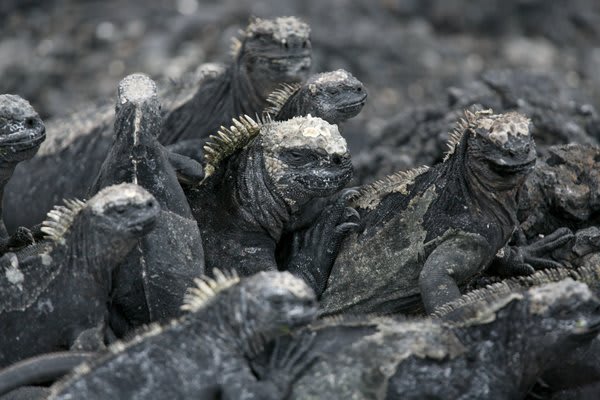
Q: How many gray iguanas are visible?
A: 9